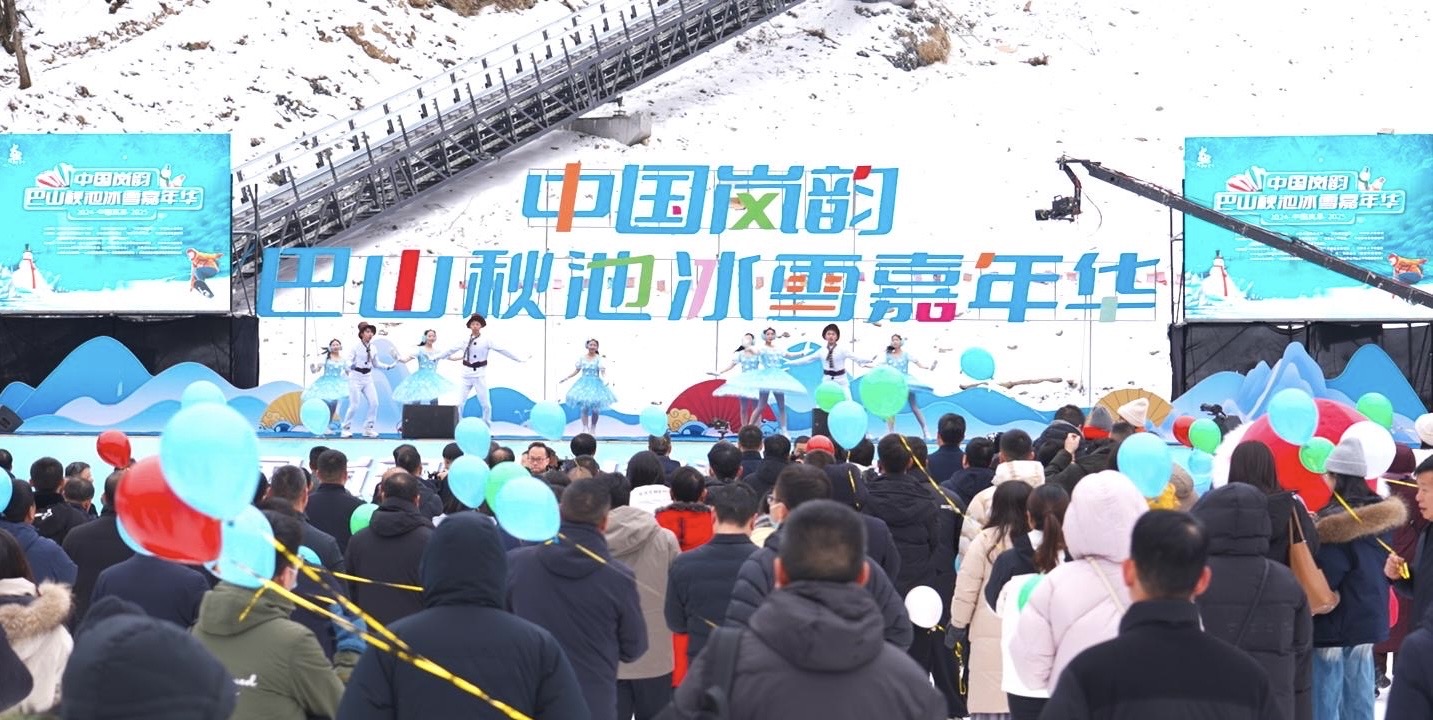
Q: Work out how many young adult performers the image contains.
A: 9